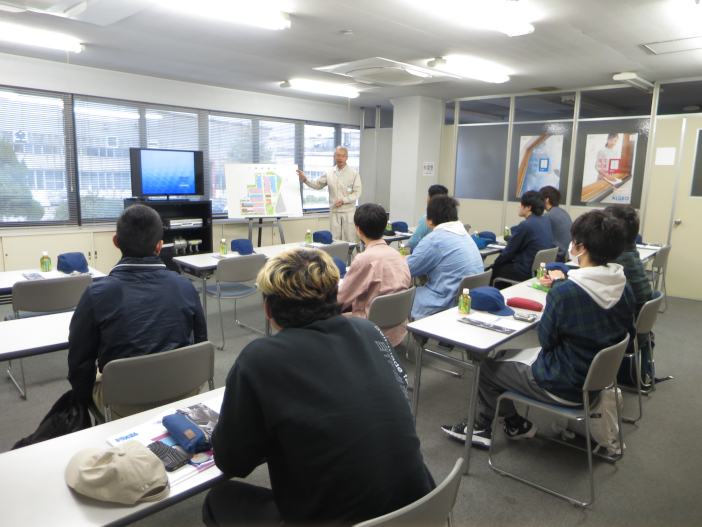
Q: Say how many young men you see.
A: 9